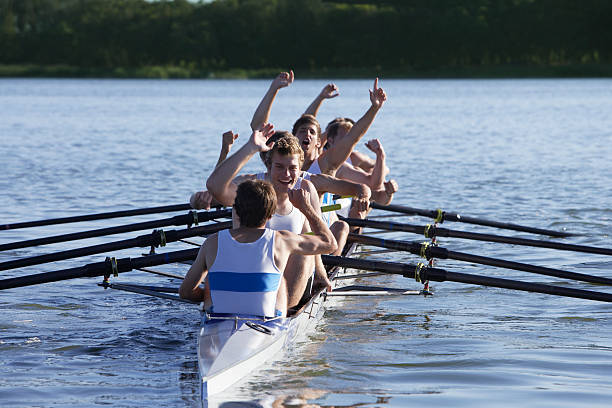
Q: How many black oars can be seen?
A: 8